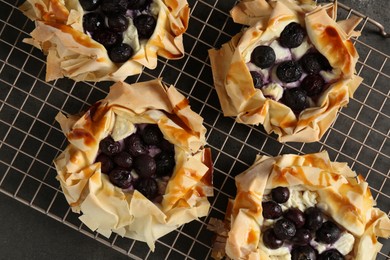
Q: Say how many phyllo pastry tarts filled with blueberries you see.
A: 4